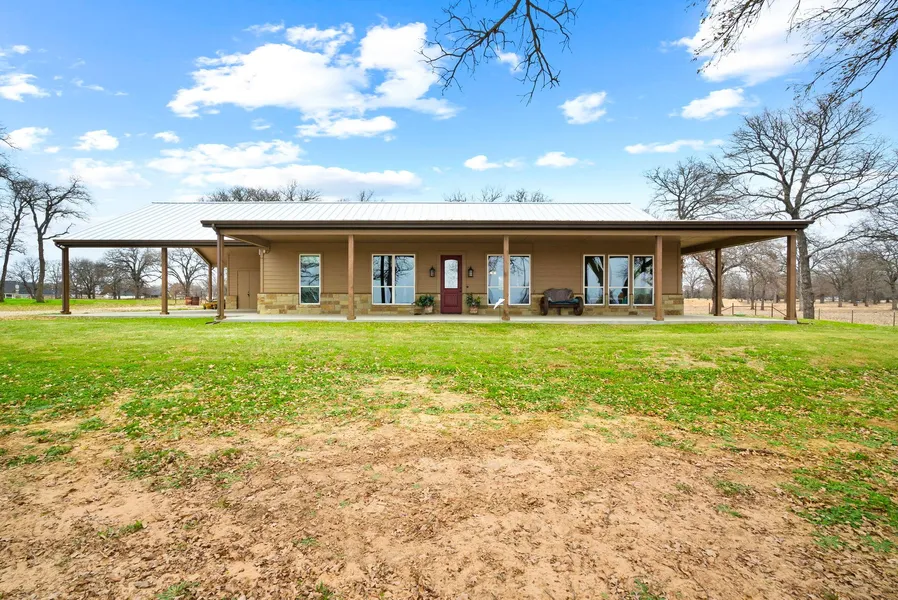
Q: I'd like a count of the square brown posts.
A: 9